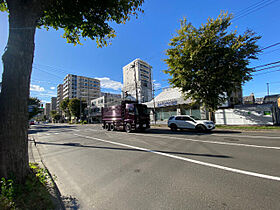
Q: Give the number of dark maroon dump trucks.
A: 1